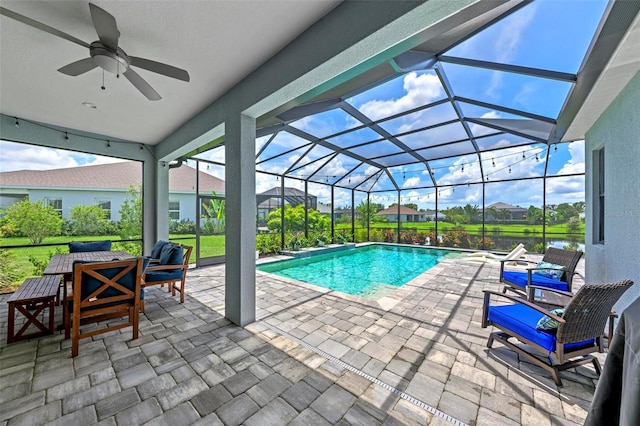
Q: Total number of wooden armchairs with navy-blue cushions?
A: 4